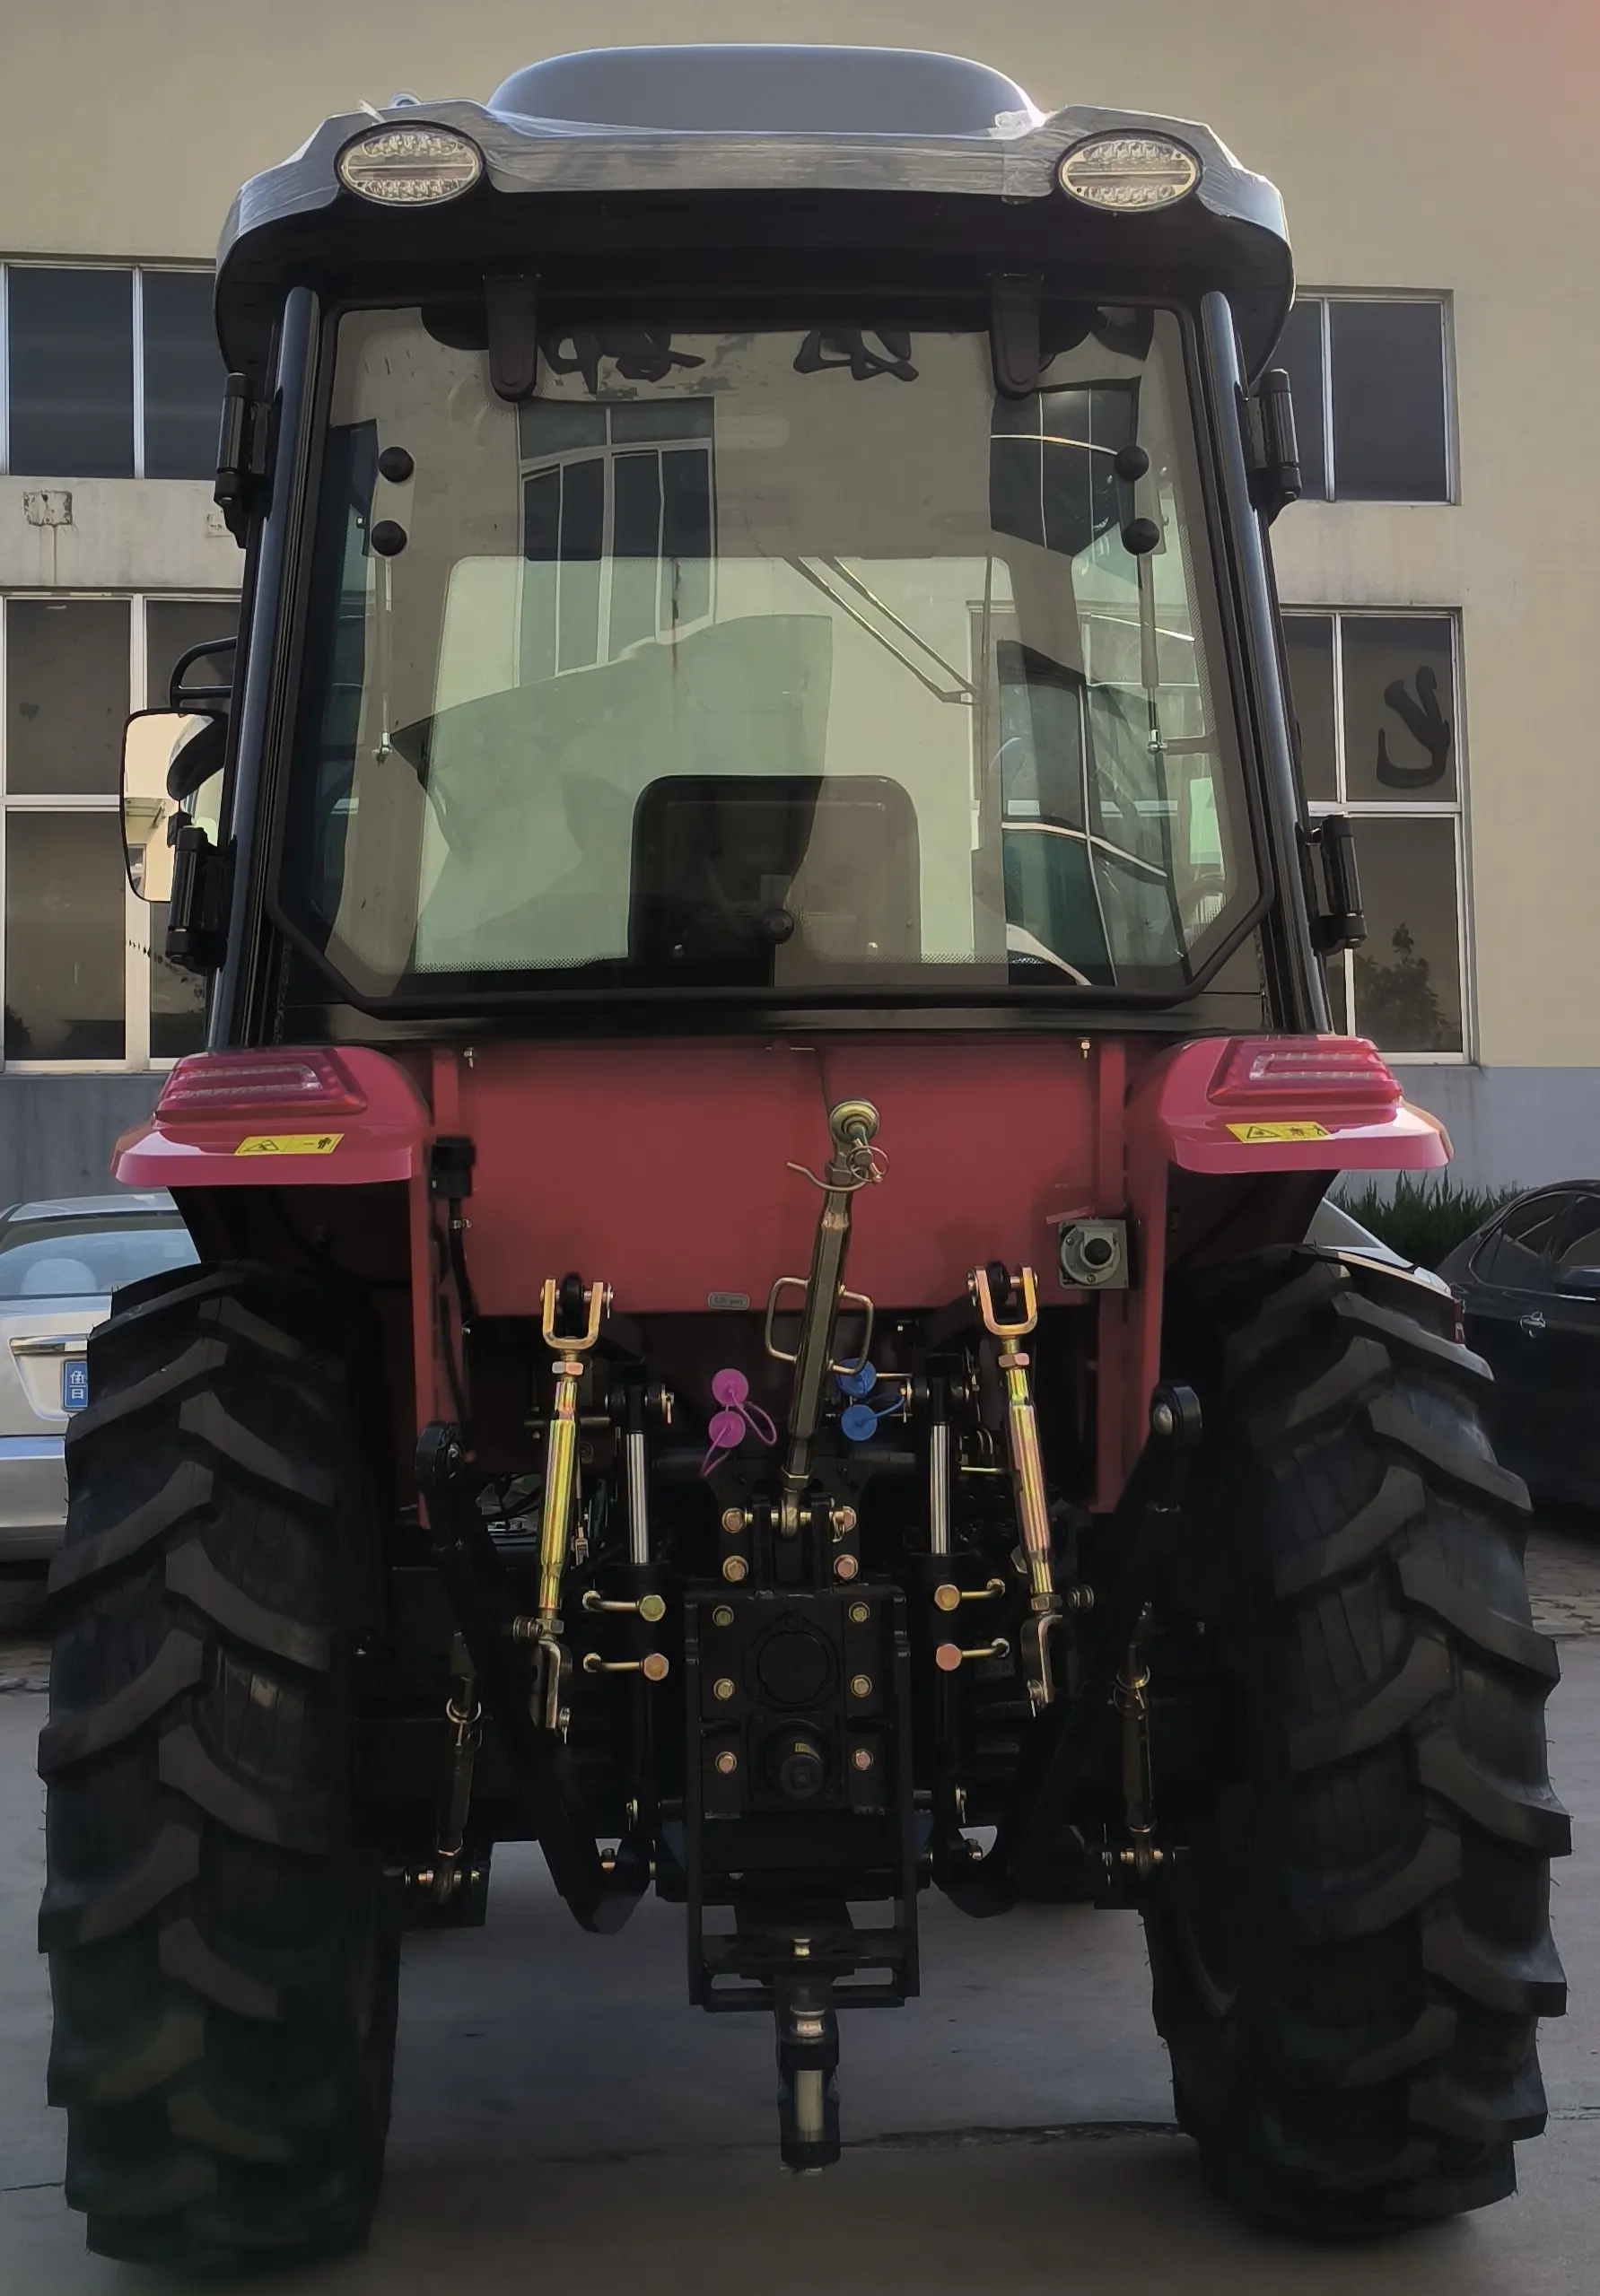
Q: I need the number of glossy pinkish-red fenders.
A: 2